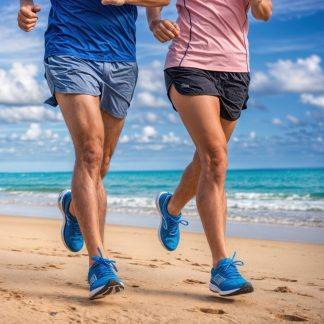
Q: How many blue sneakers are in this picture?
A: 4